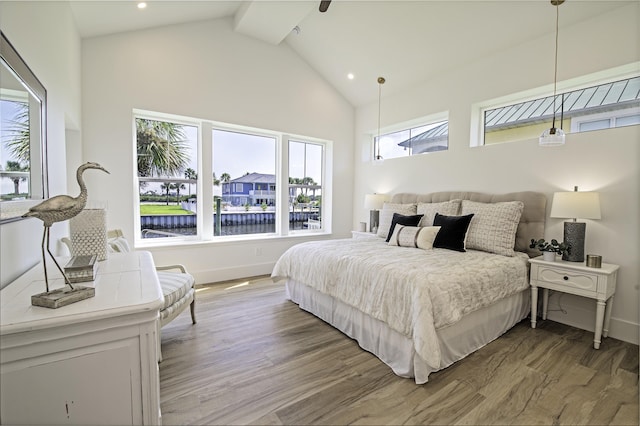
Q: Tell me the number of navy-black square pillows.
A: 2